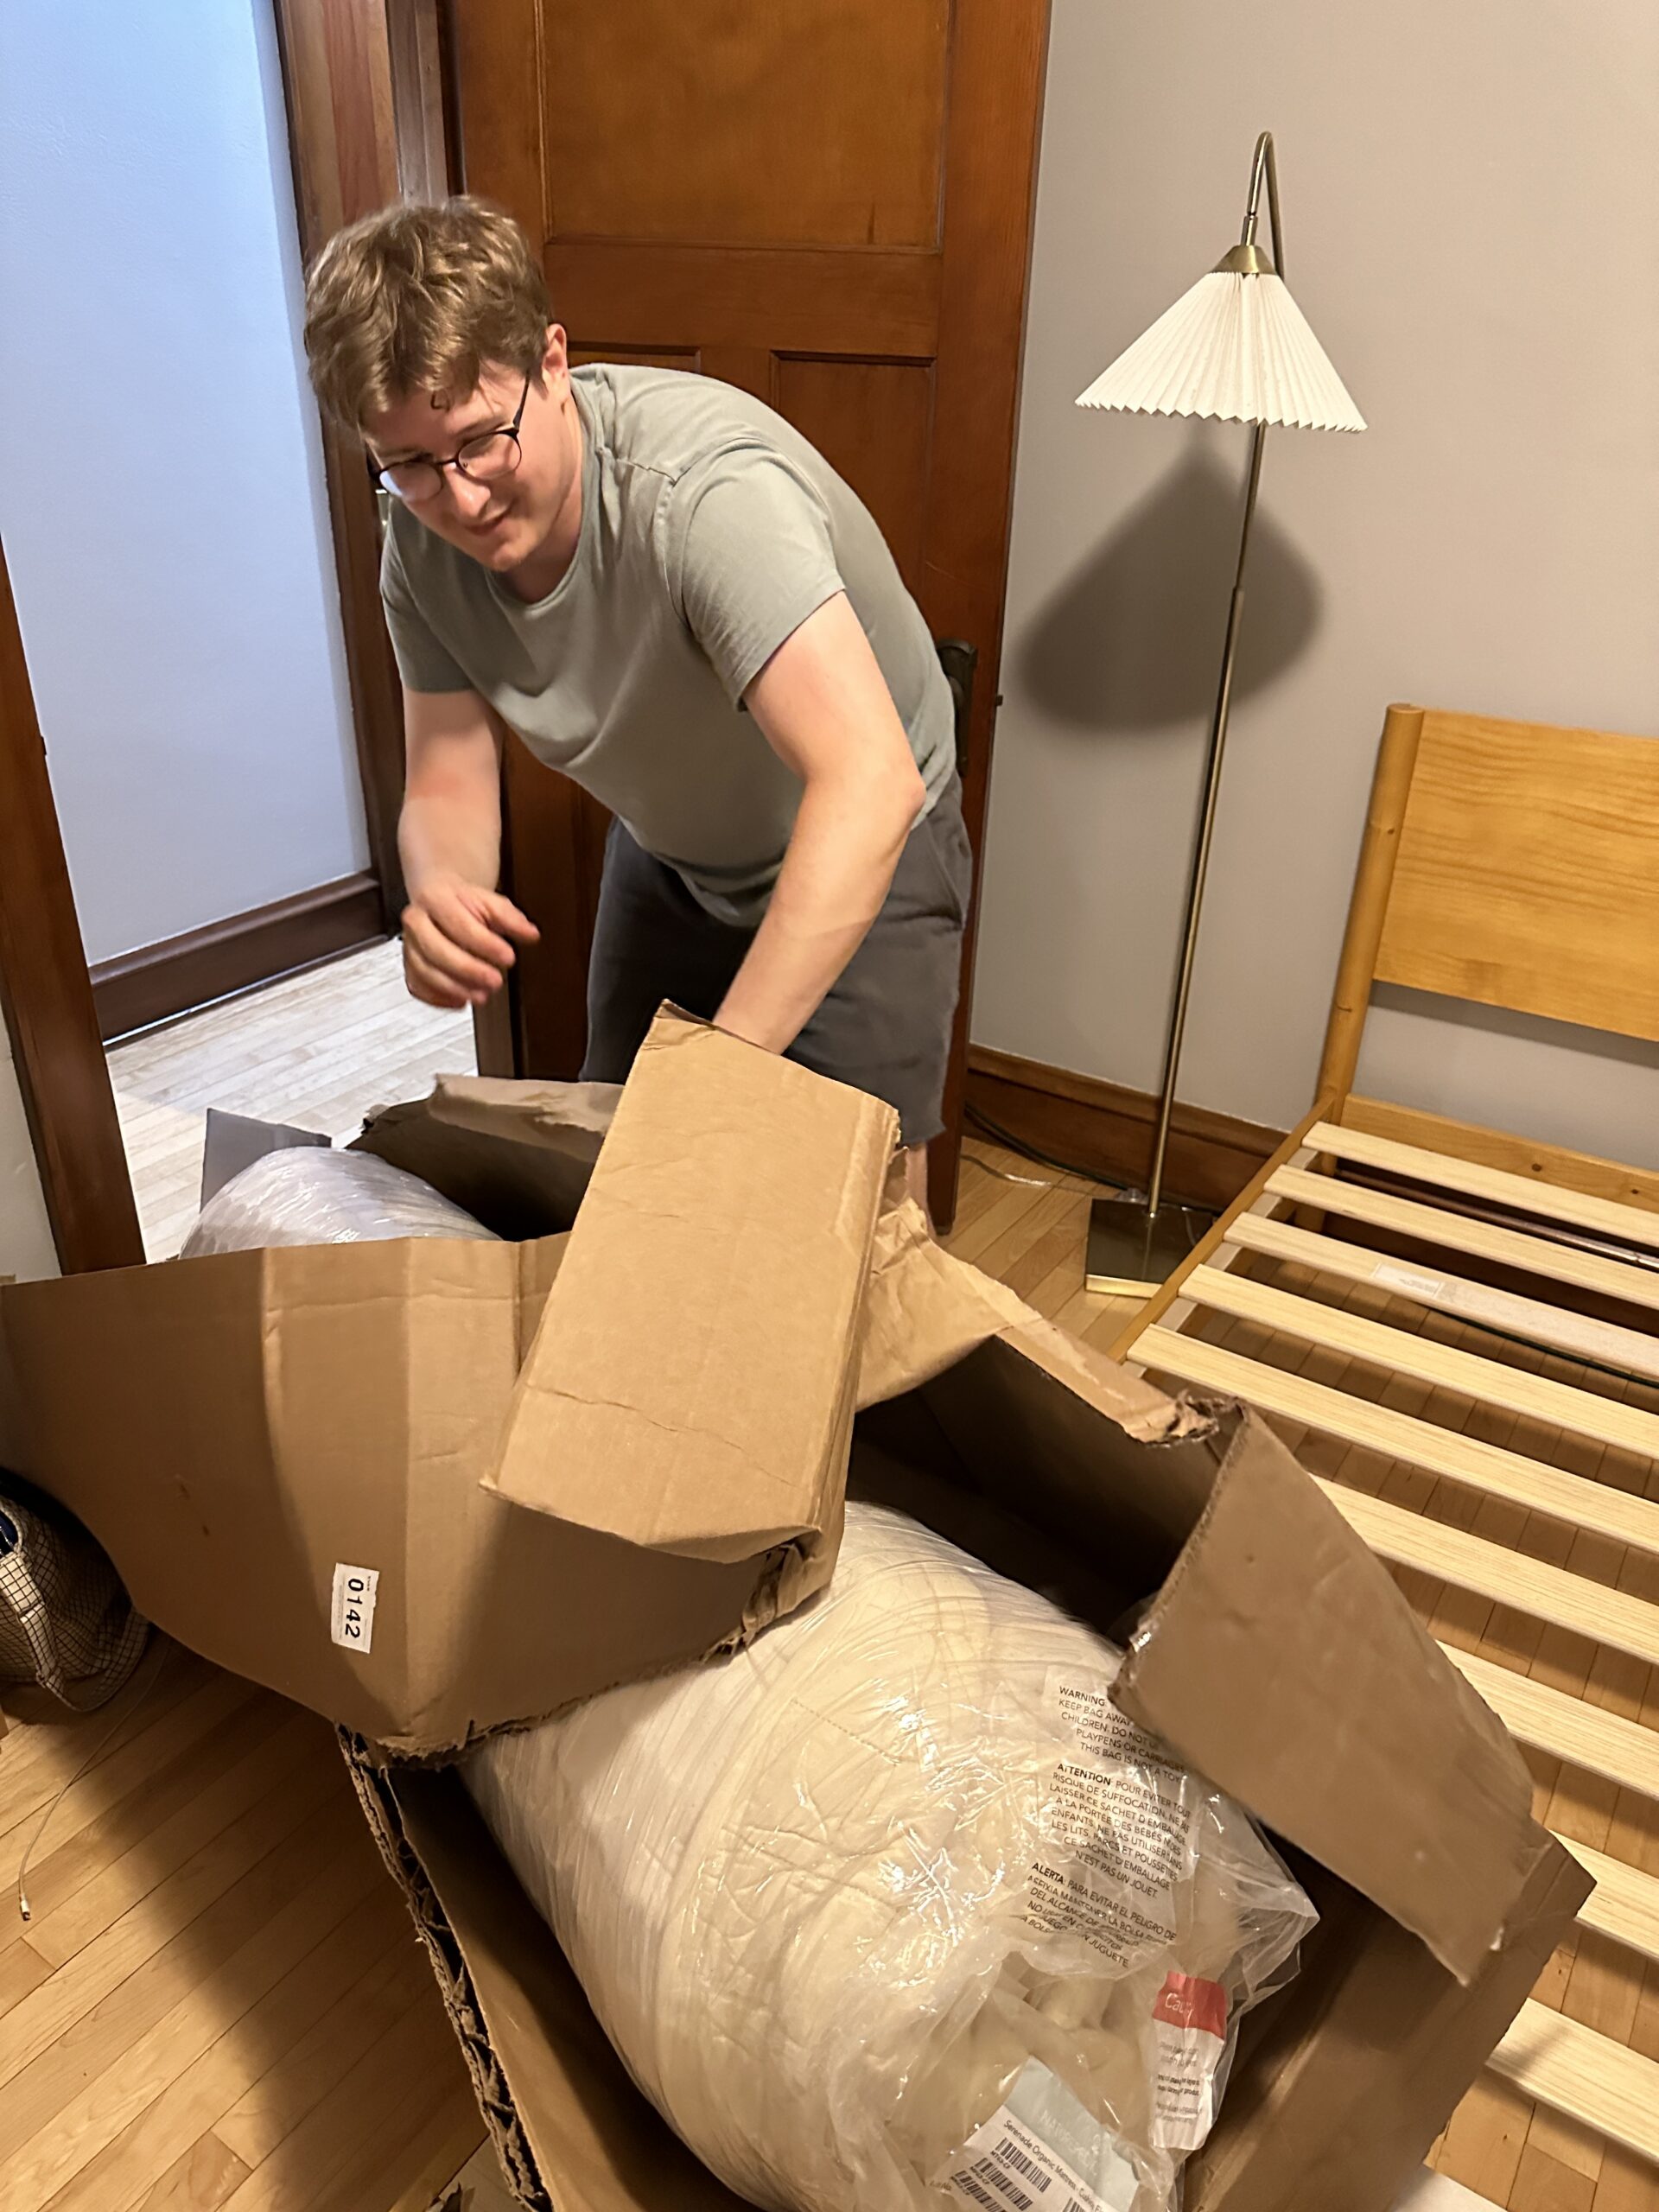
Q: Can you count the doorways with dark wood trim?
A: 1